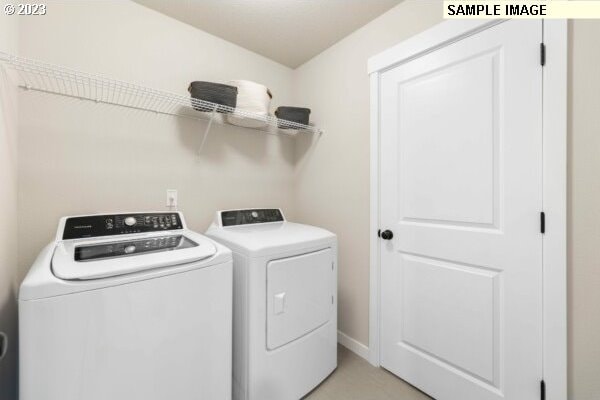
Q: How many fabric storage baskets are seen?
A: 3